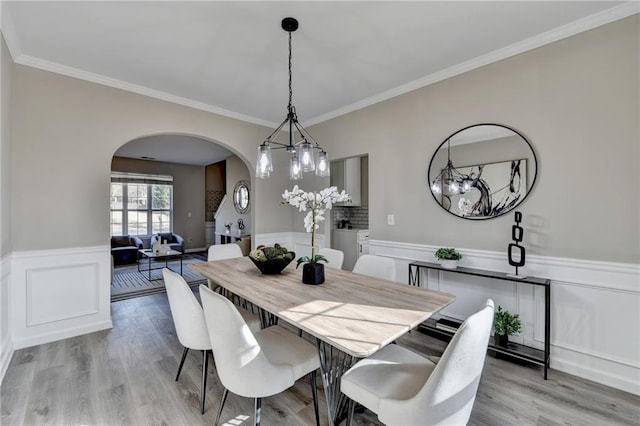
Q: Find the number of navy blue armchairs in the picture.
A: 2